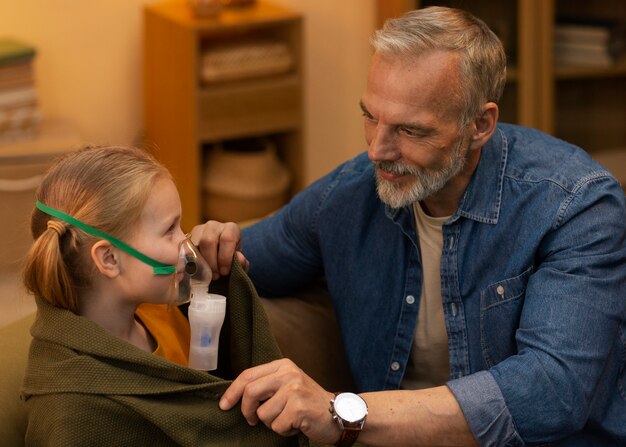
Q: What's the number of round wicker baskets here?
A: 1